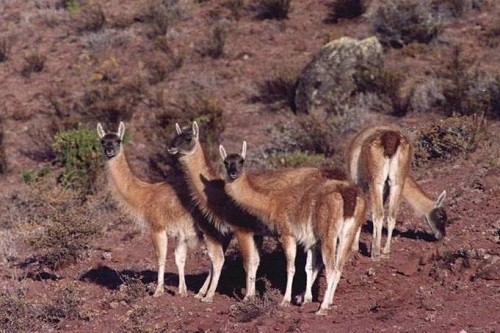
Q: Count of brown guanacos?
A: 4